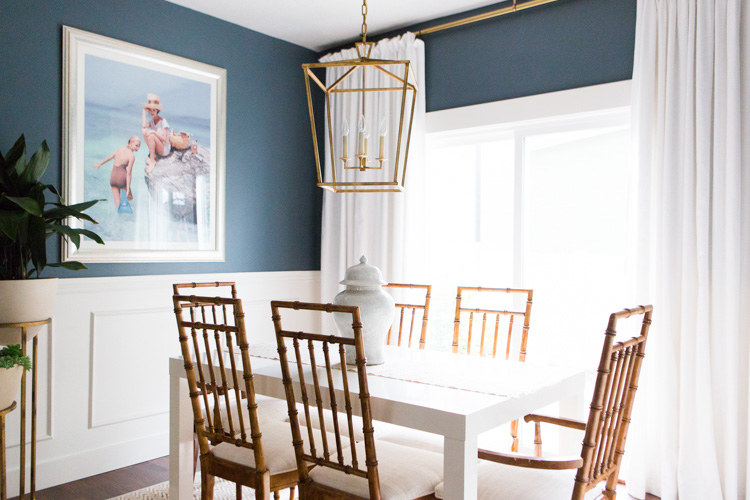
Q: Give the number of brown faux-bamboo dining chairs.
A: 6